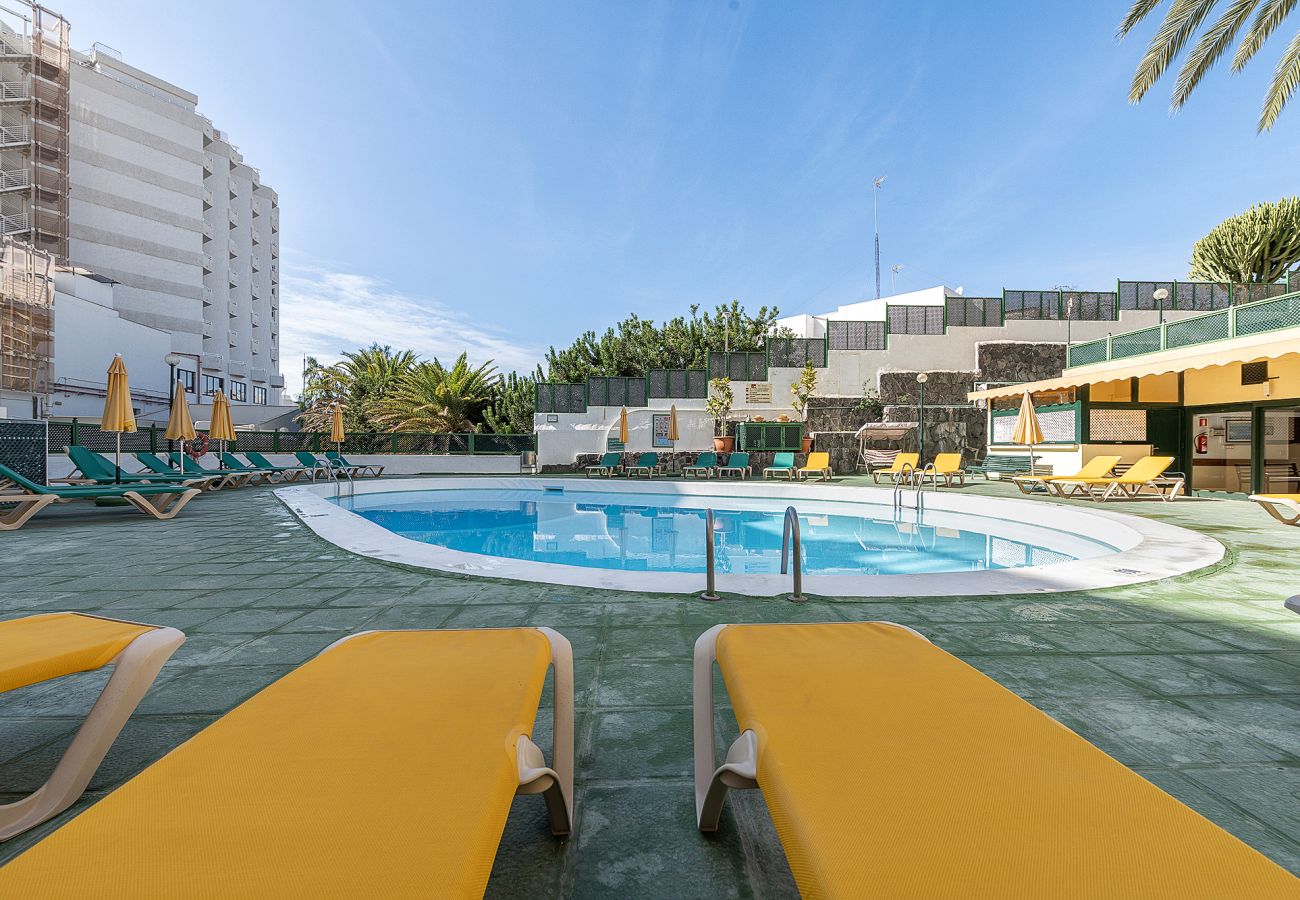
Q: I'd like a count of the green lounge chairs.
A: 14